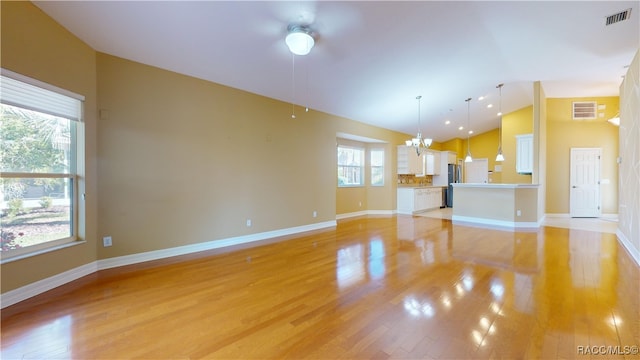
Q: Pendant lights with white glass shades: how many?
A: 2